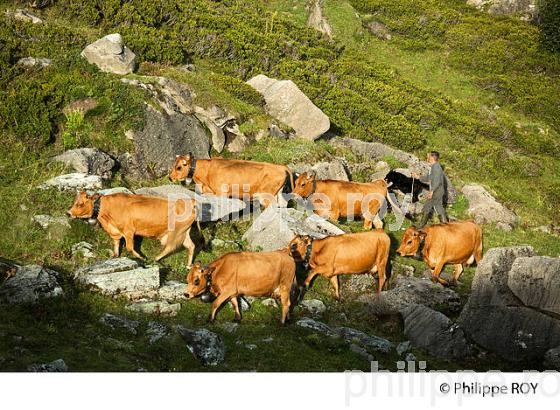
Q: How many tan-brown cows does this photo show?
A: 6